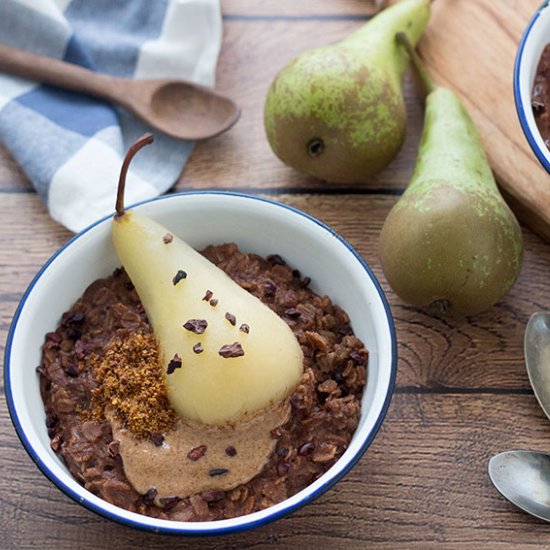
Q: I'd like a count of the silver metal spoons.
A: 2